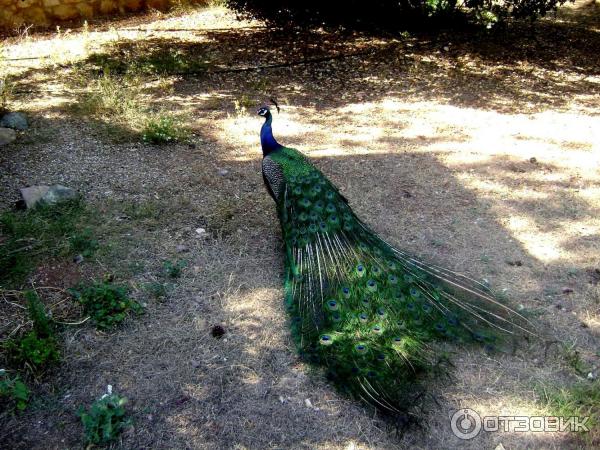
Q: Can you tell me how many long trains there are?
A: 1